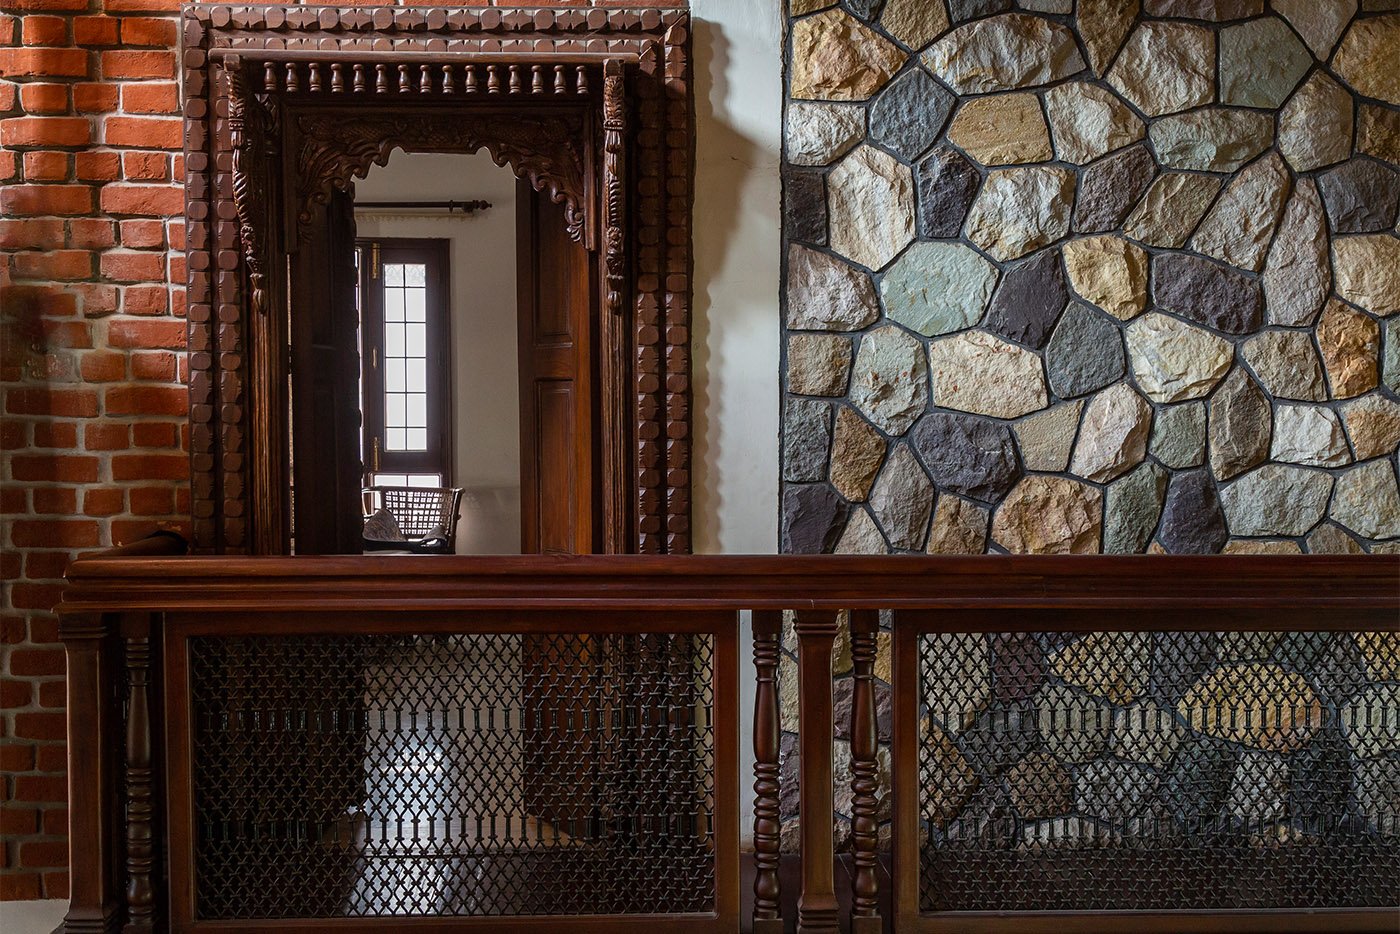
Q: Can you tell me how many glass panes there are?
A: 14